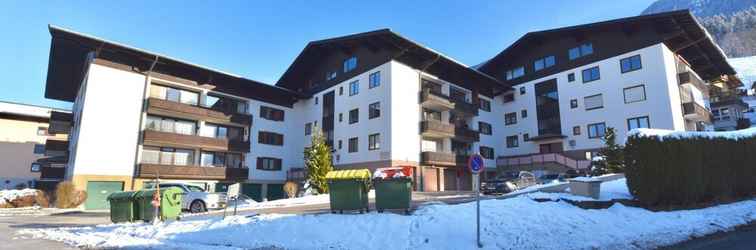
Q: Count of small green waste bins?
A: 3